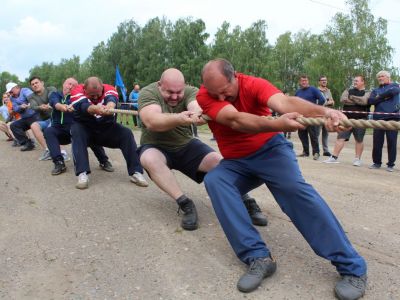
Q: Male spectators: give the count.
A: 5